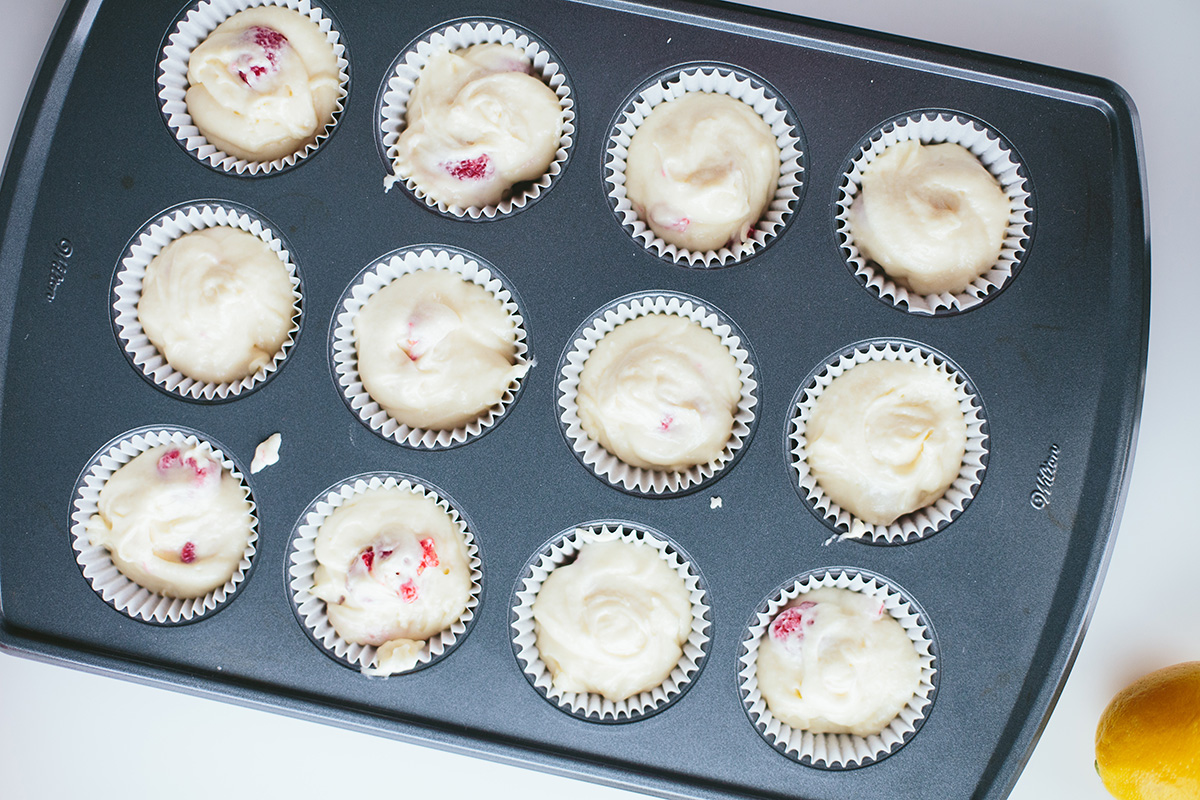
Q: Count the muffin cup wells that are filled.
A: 12